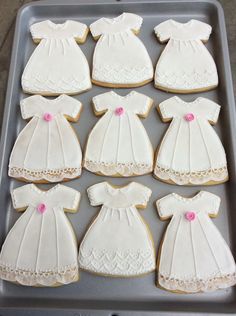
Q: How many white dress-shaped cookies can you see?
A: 9